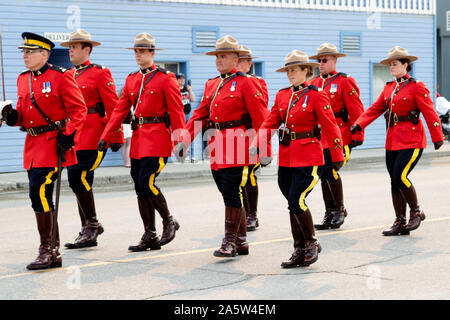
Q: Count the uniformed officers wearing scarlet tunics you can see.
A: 8